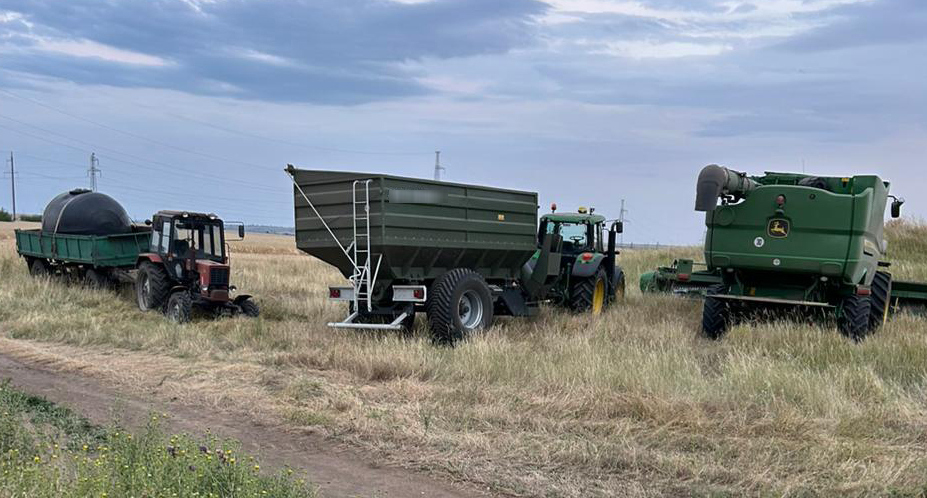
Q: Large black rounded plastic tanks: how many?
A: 1